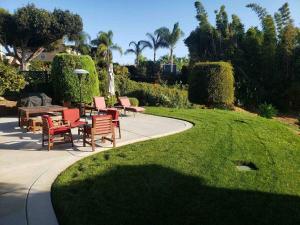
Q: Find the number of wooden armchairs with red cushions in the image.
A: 4